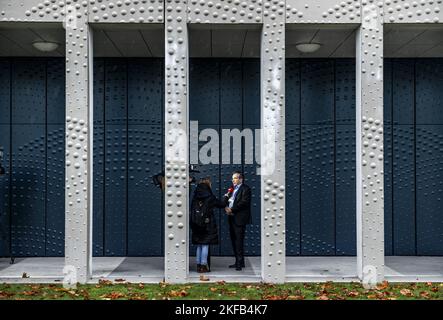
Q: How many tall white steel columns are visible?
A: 4